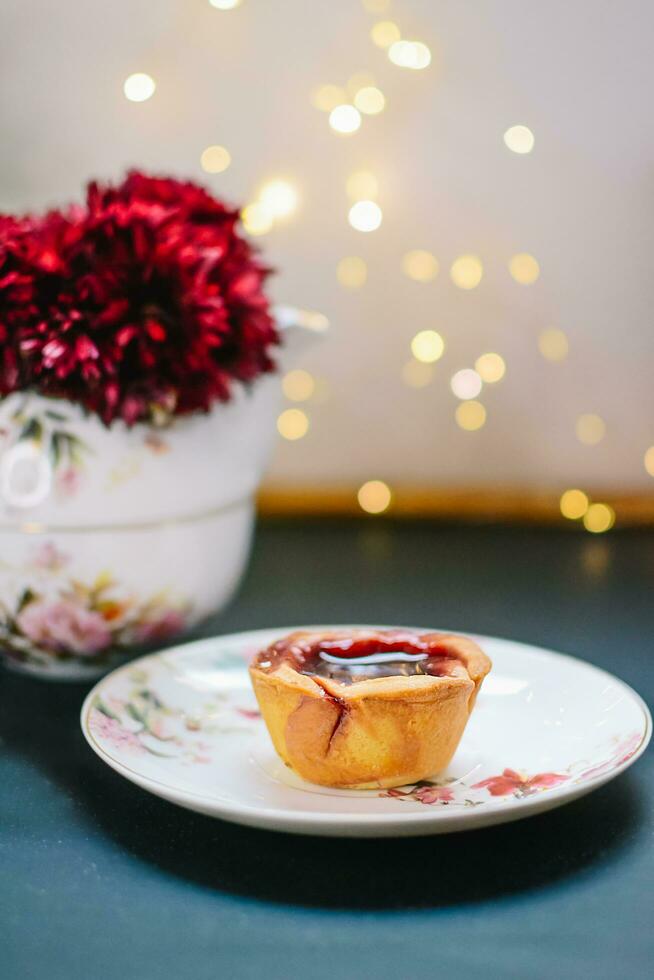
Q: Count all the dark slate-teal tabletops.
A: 1